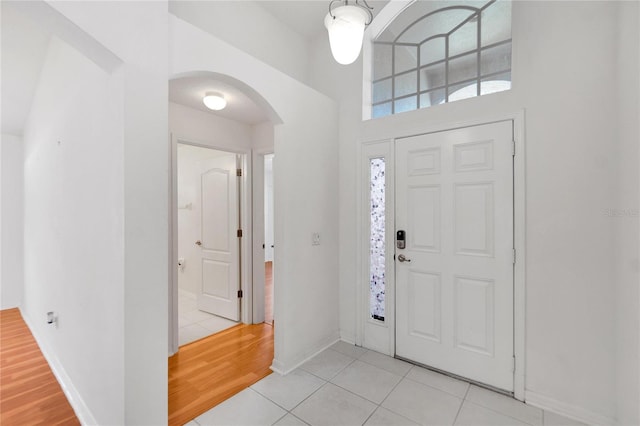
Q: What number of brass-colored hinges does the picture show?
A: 3